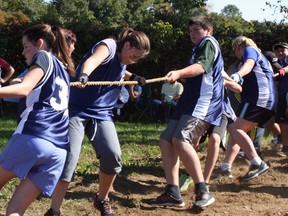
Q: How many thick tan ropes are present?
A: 1